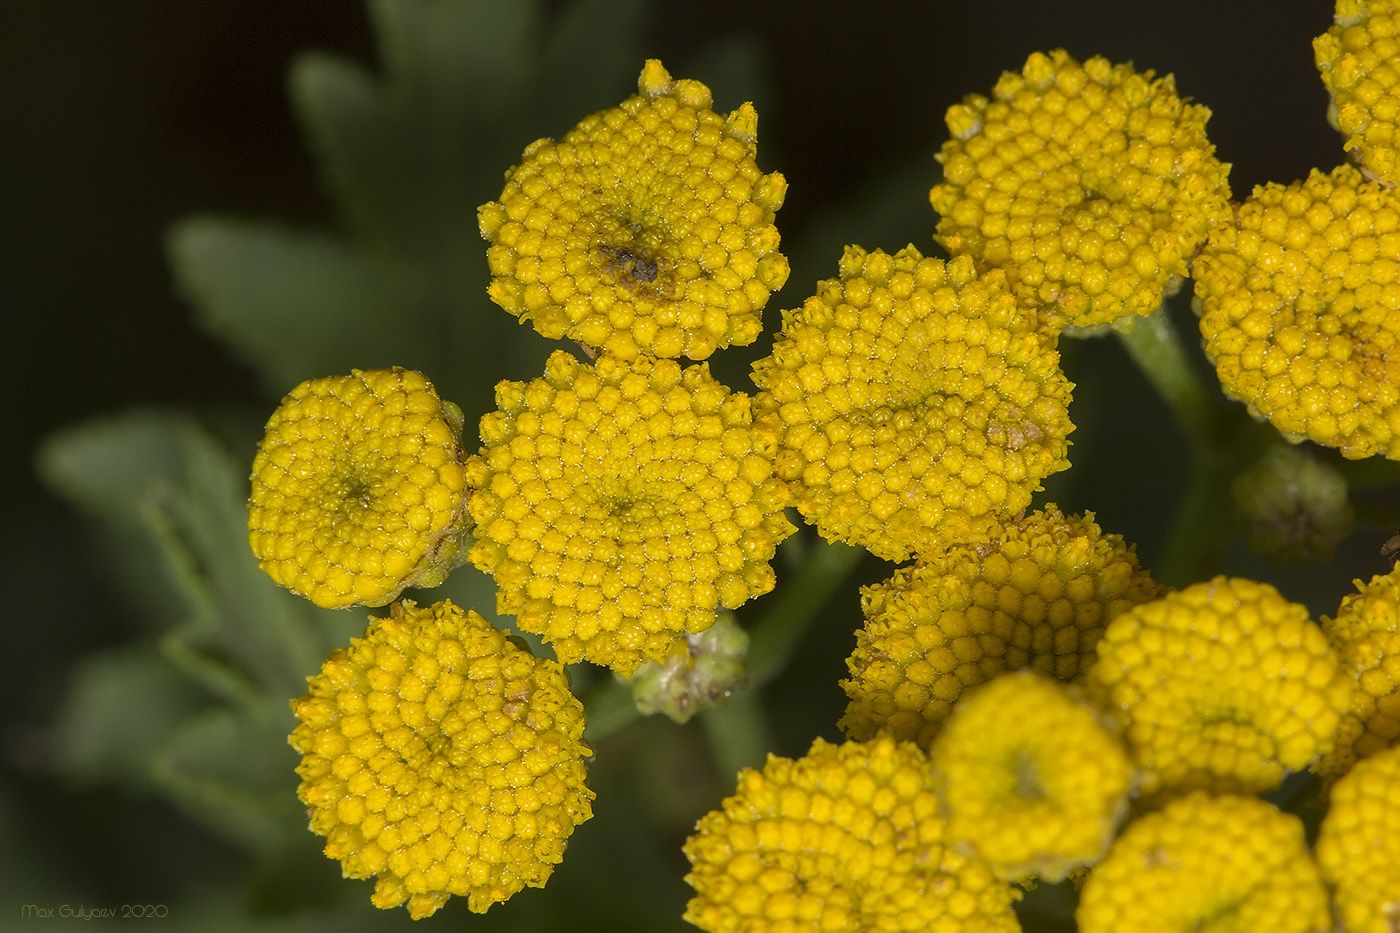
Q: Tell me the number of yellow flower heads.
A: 15